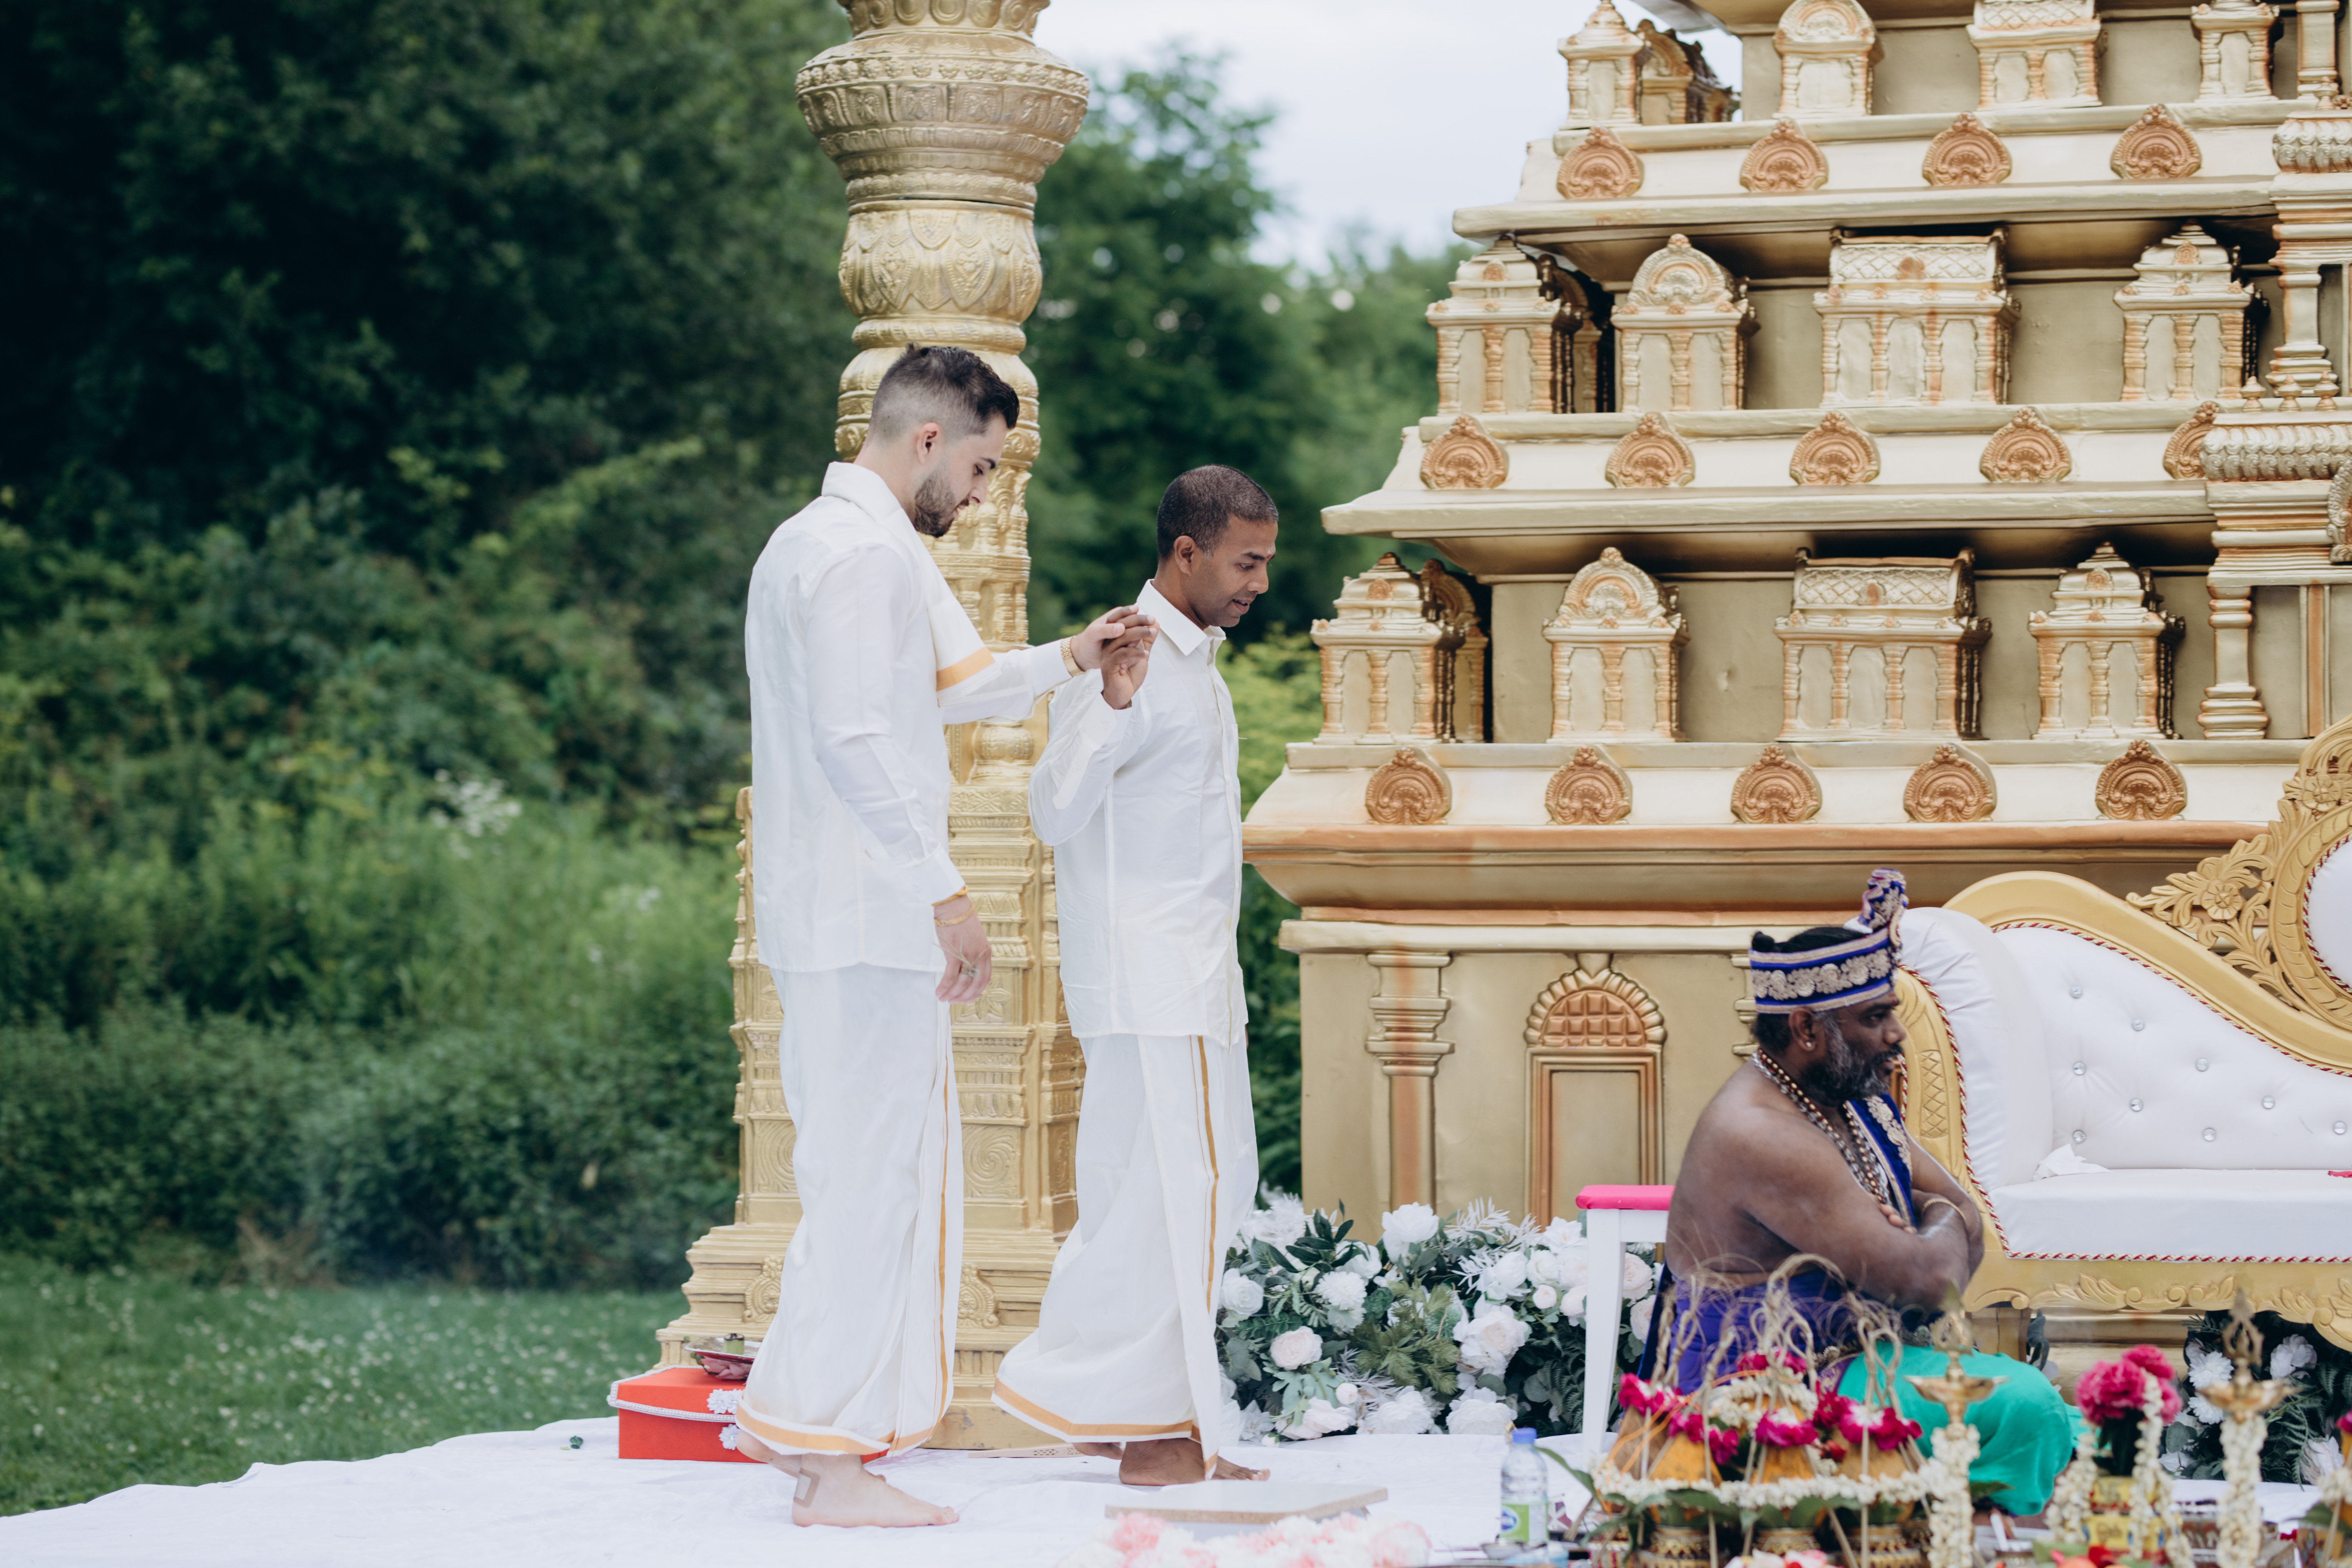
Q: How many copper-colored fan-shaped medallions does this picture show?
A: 14